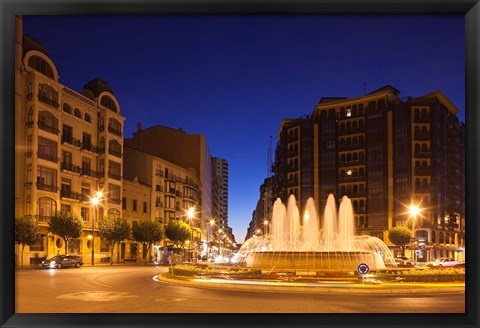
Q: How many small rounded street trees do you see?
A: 6